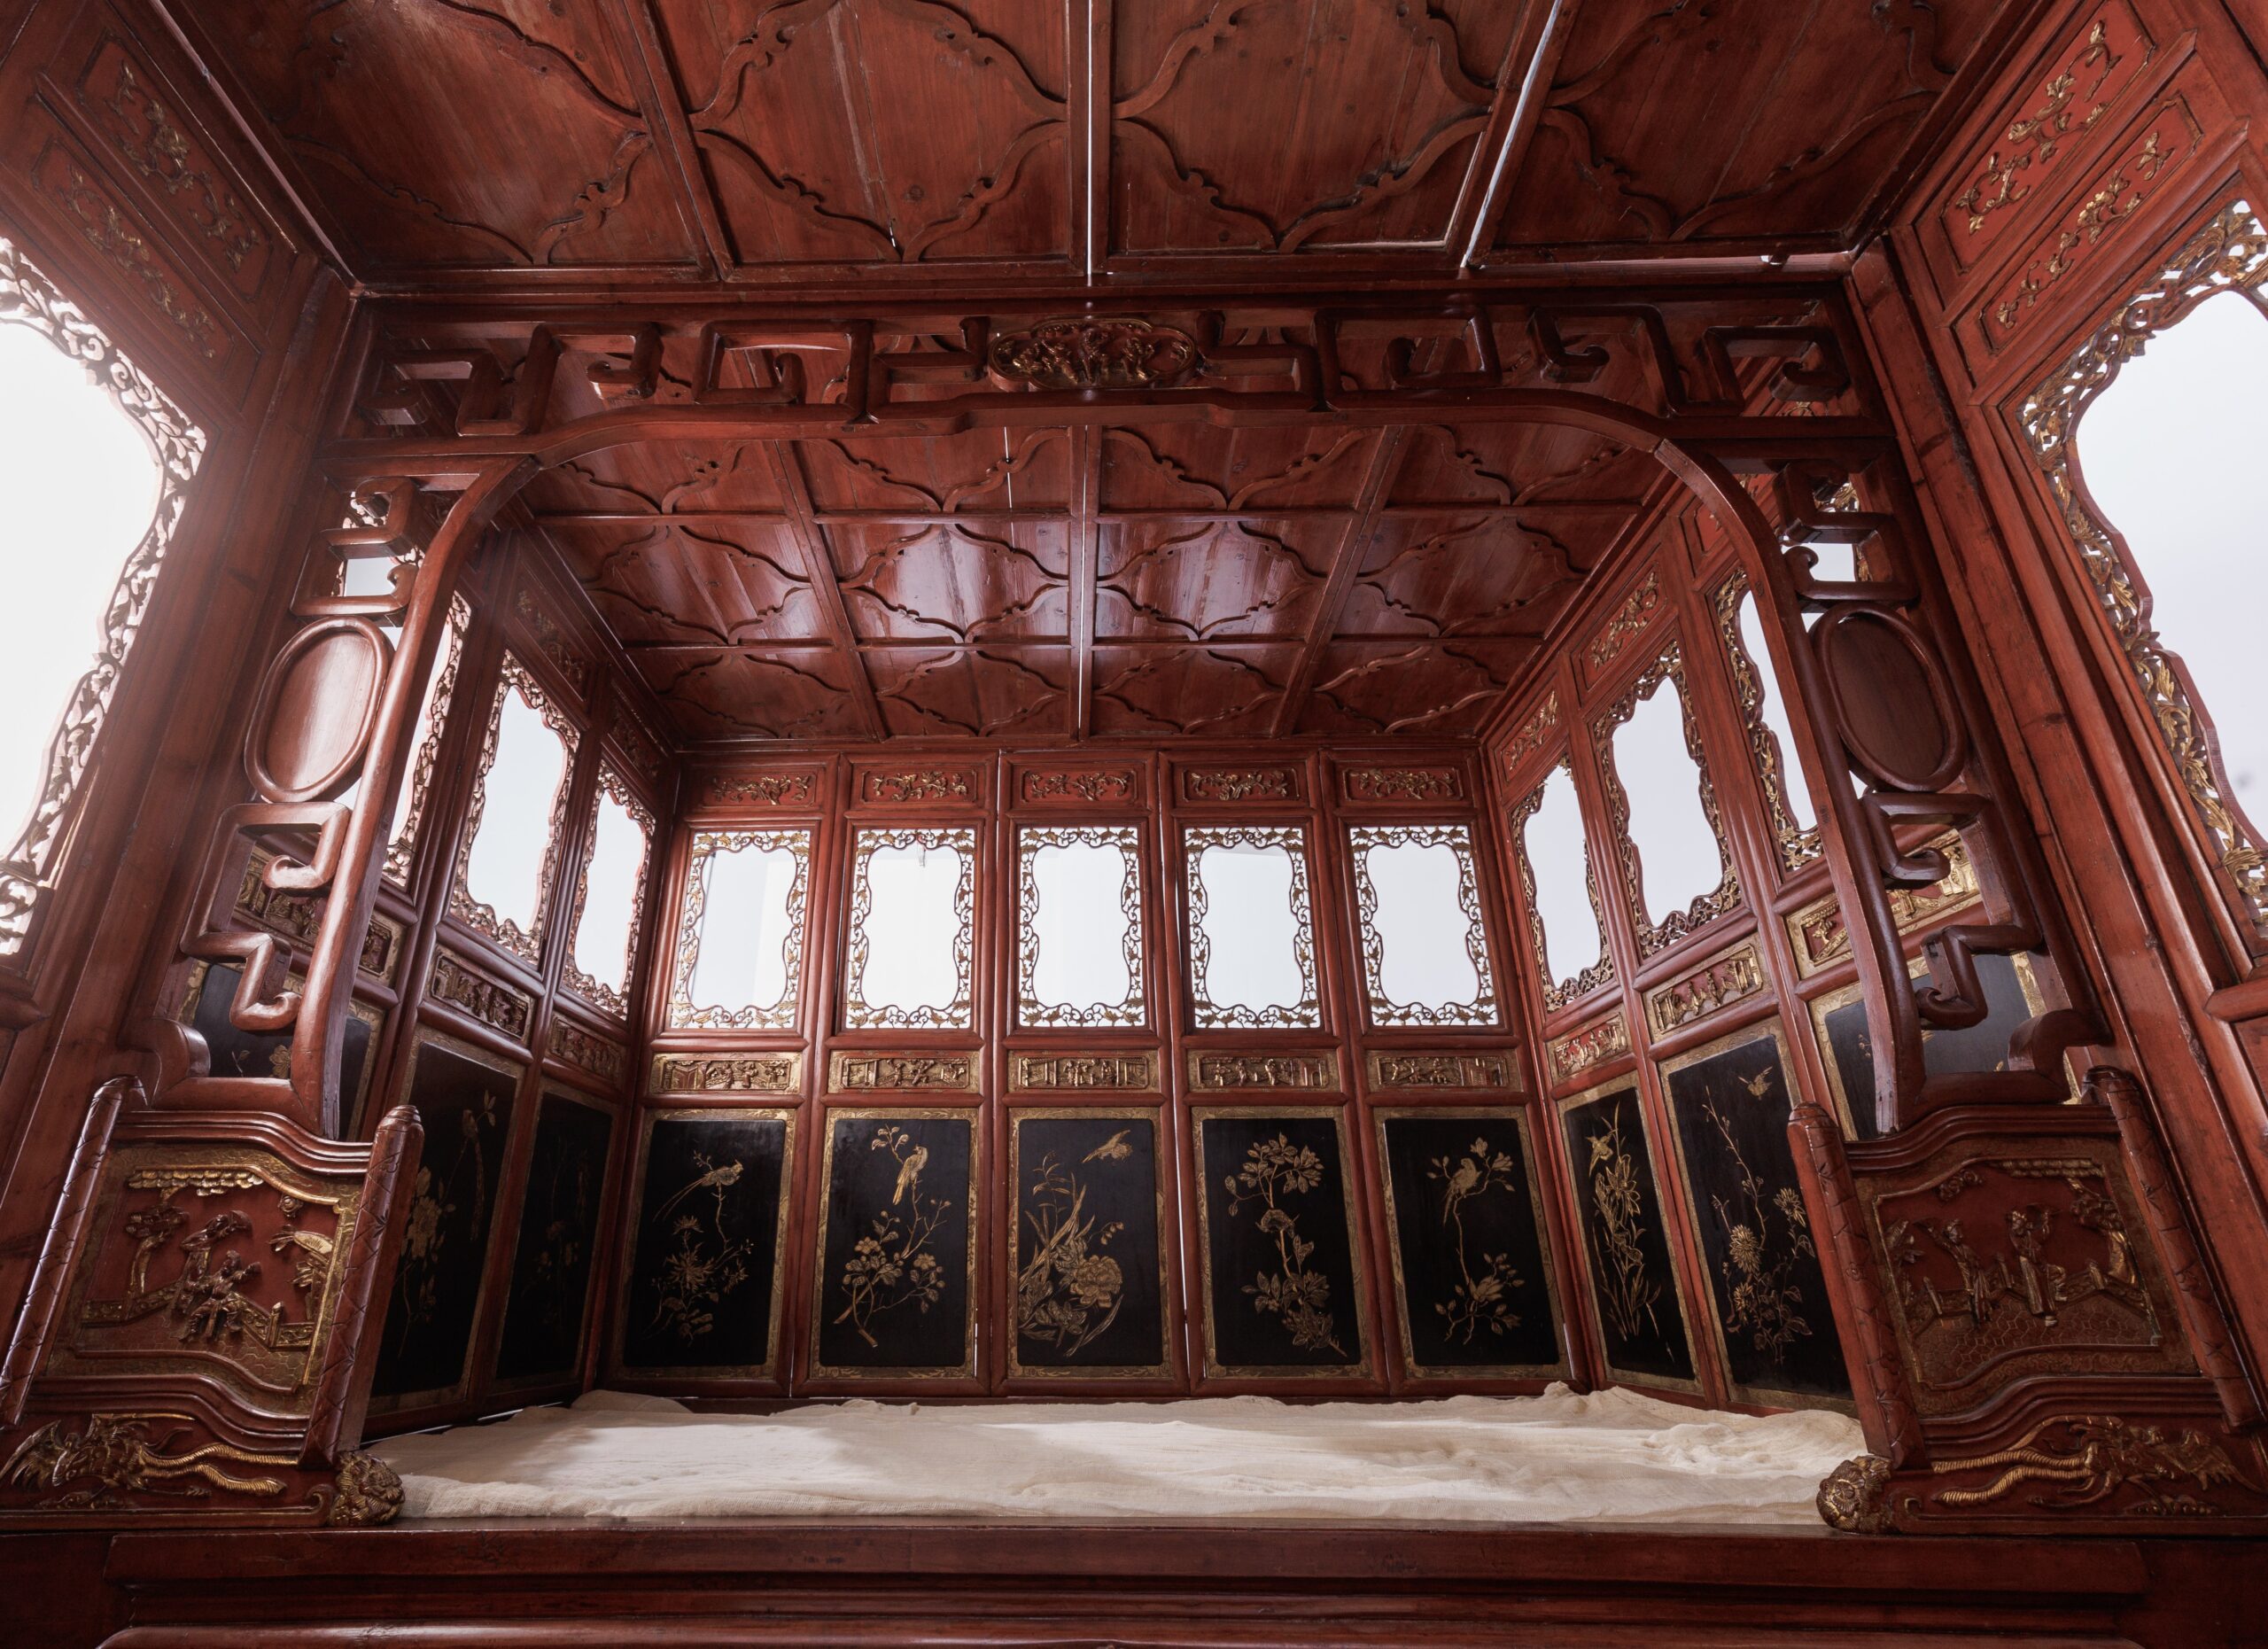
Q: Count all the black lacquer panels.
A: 11